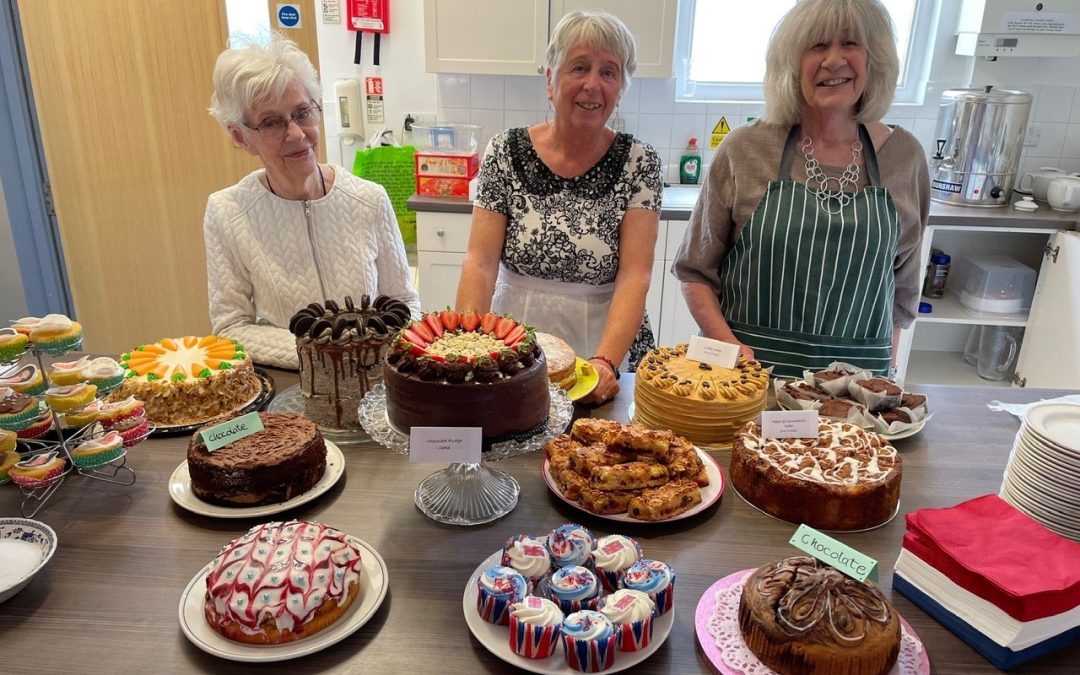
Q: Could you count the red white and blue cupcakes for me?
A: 9